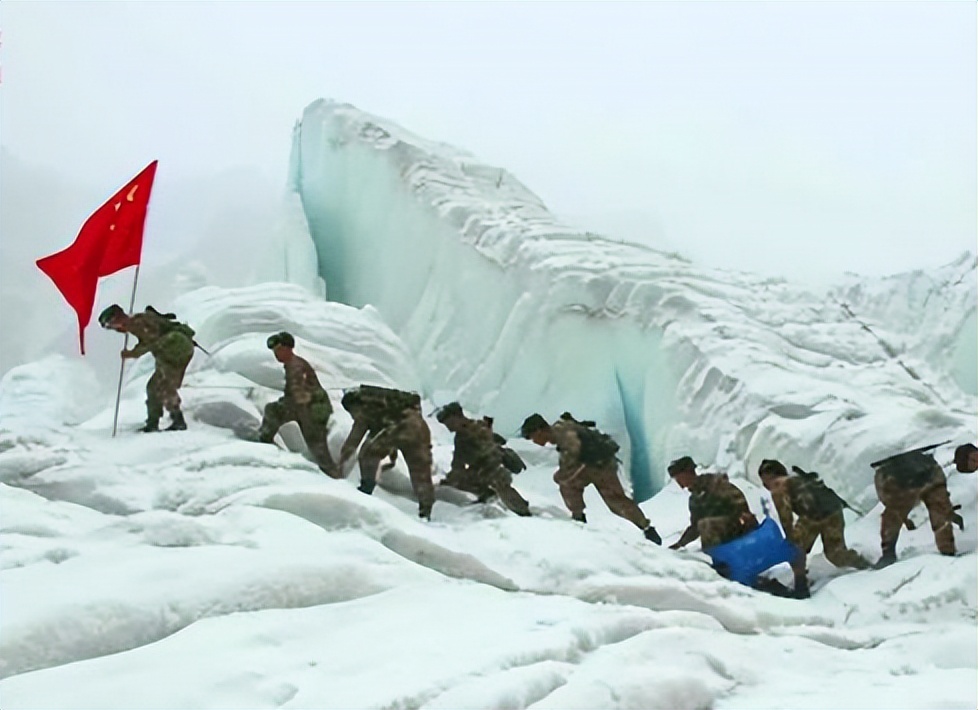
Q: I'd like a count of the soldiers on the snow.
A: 9